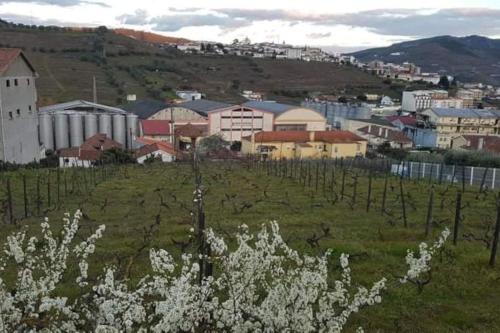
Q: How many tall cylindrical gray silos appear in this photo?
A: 7